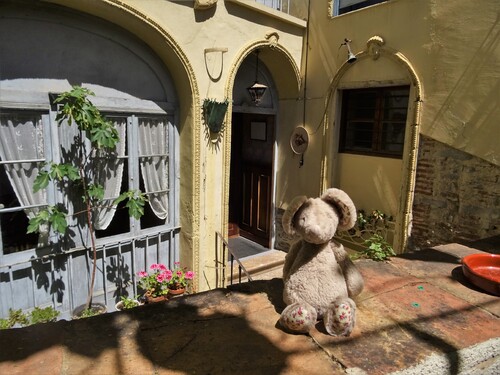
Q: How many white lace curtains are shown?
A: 3